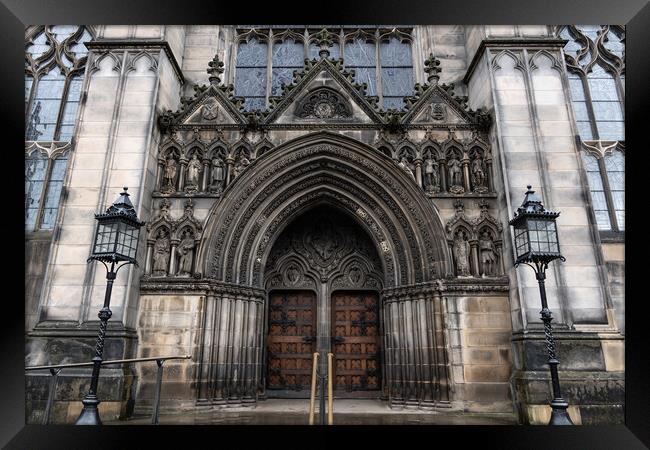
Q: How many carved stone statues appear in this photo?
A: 12